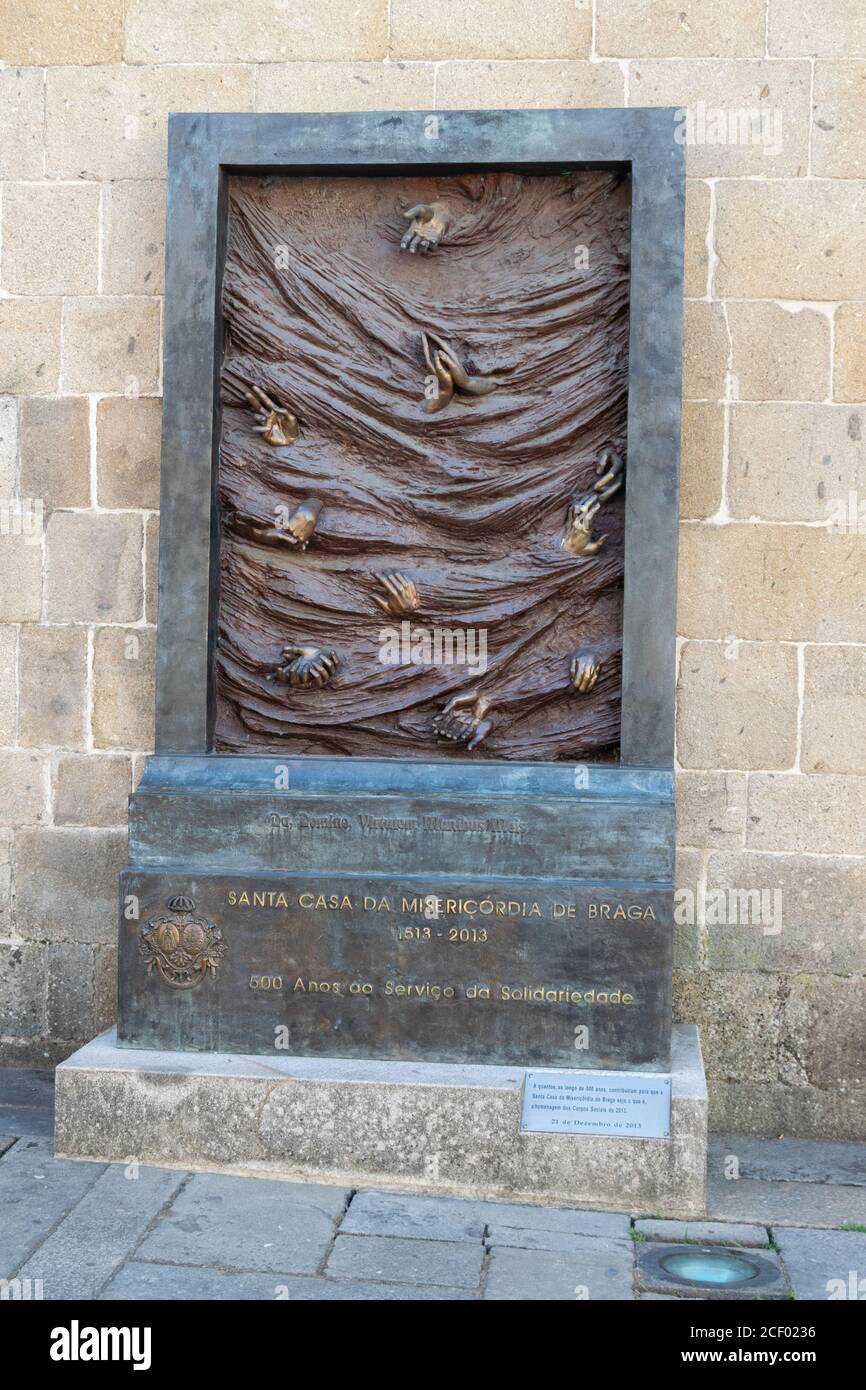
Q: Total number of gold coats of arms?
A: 1